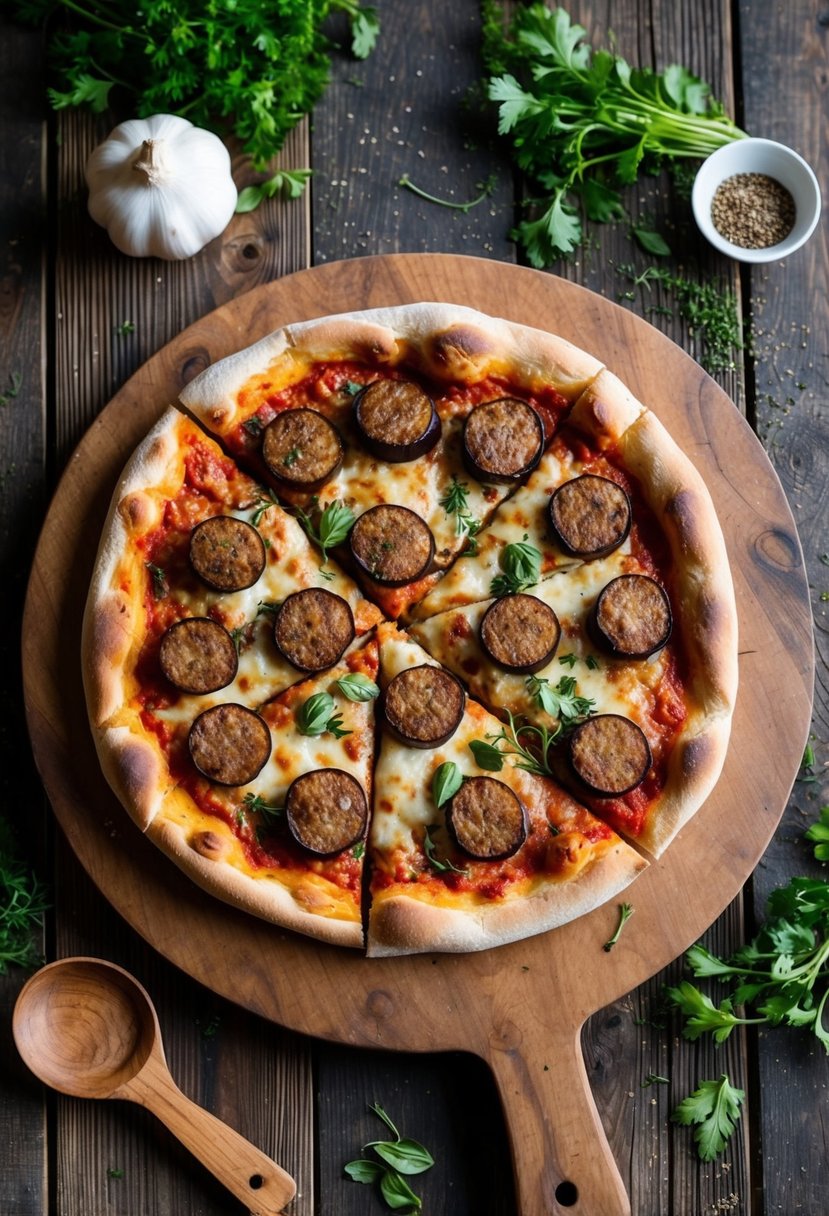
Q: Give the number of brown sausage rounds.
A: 15